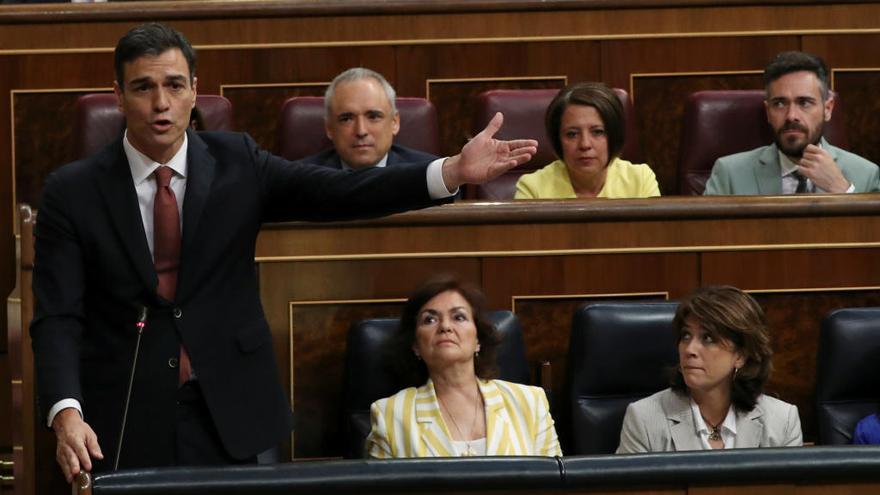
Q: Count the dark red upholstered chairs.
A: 4